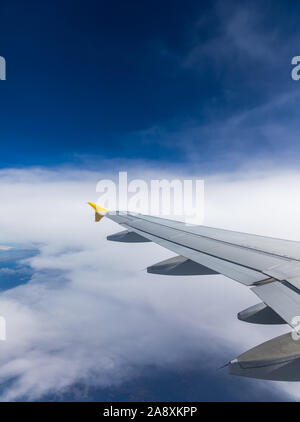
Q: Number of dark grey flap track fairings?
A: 4